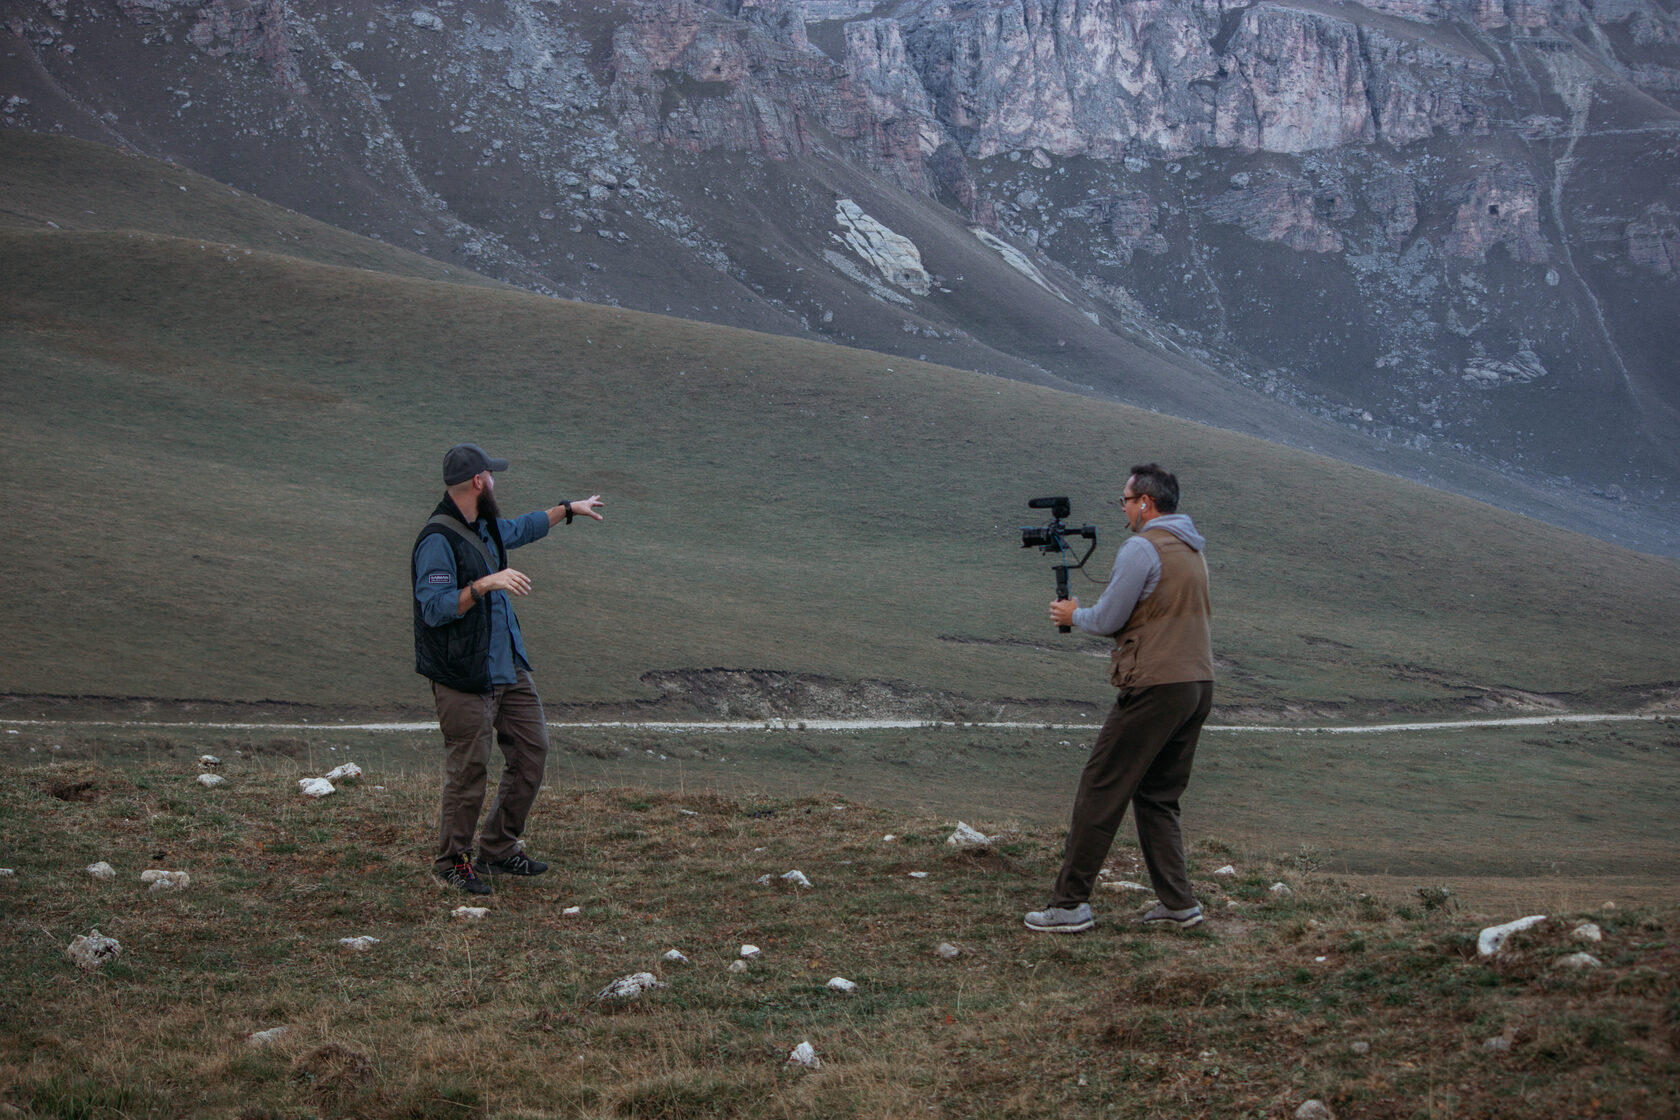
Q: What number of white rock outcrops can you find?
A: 2